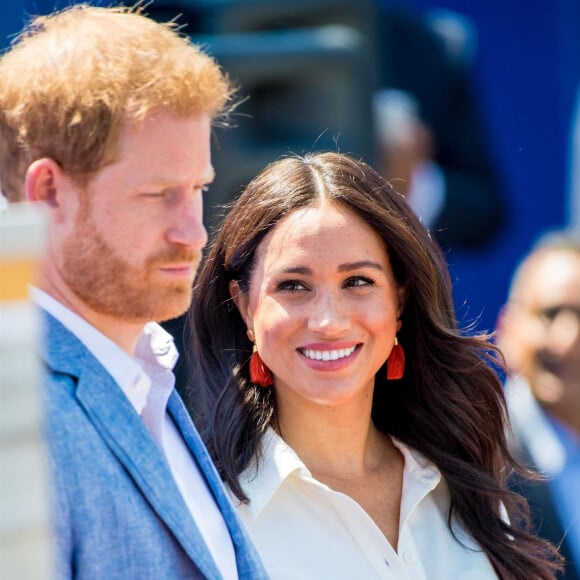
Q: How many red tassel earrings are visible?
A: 2